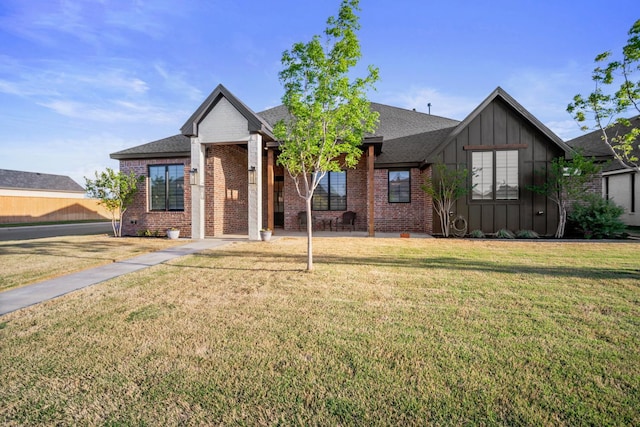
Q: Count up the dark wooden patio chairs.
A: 2